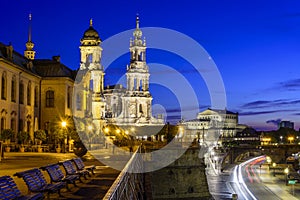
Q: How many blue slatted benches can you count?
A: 5